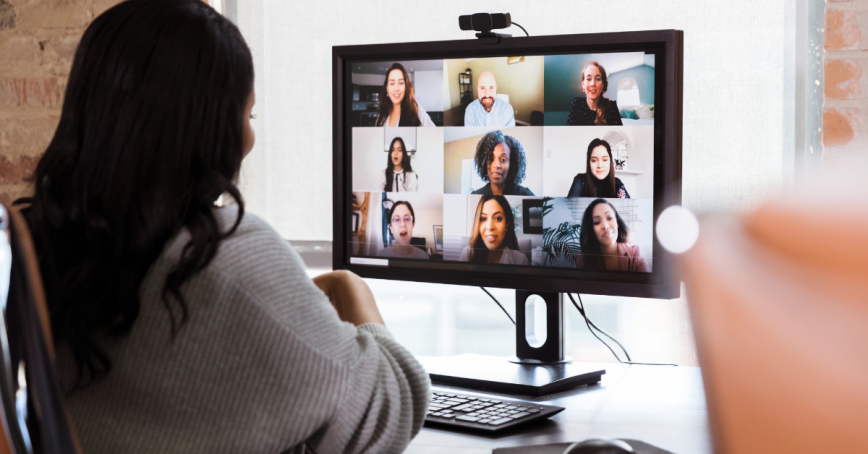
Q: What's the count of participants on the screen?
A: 9